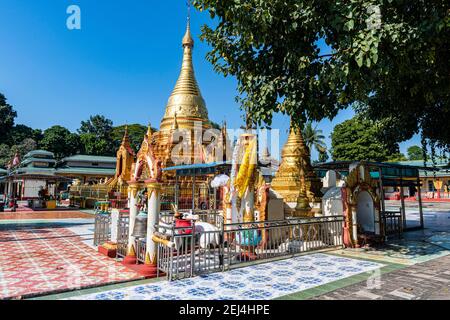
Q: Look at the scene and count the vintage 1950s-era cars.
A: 0